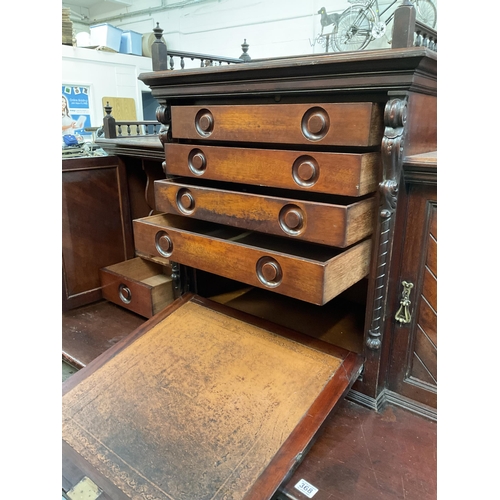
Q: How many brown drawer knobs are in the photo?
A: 9